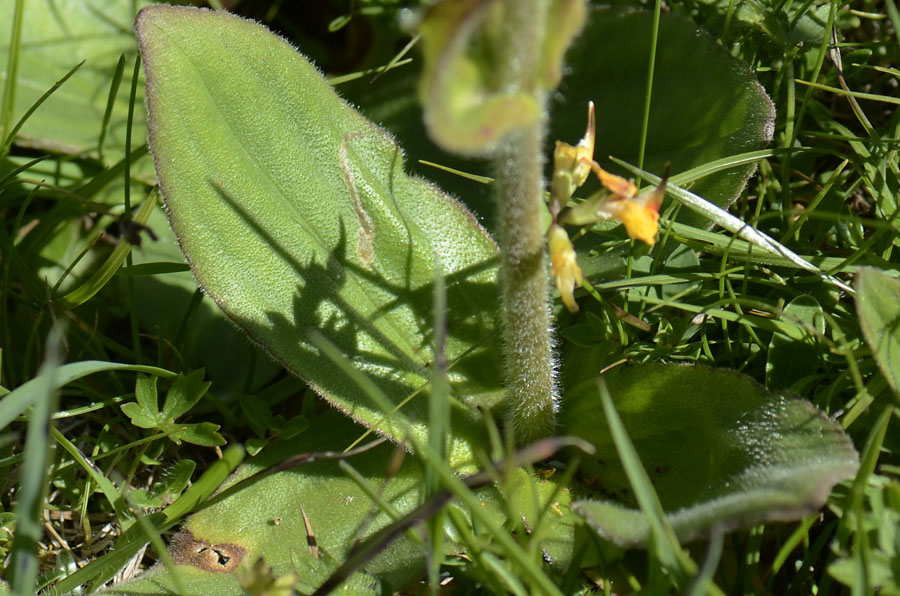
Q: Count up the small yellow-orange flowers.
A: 3